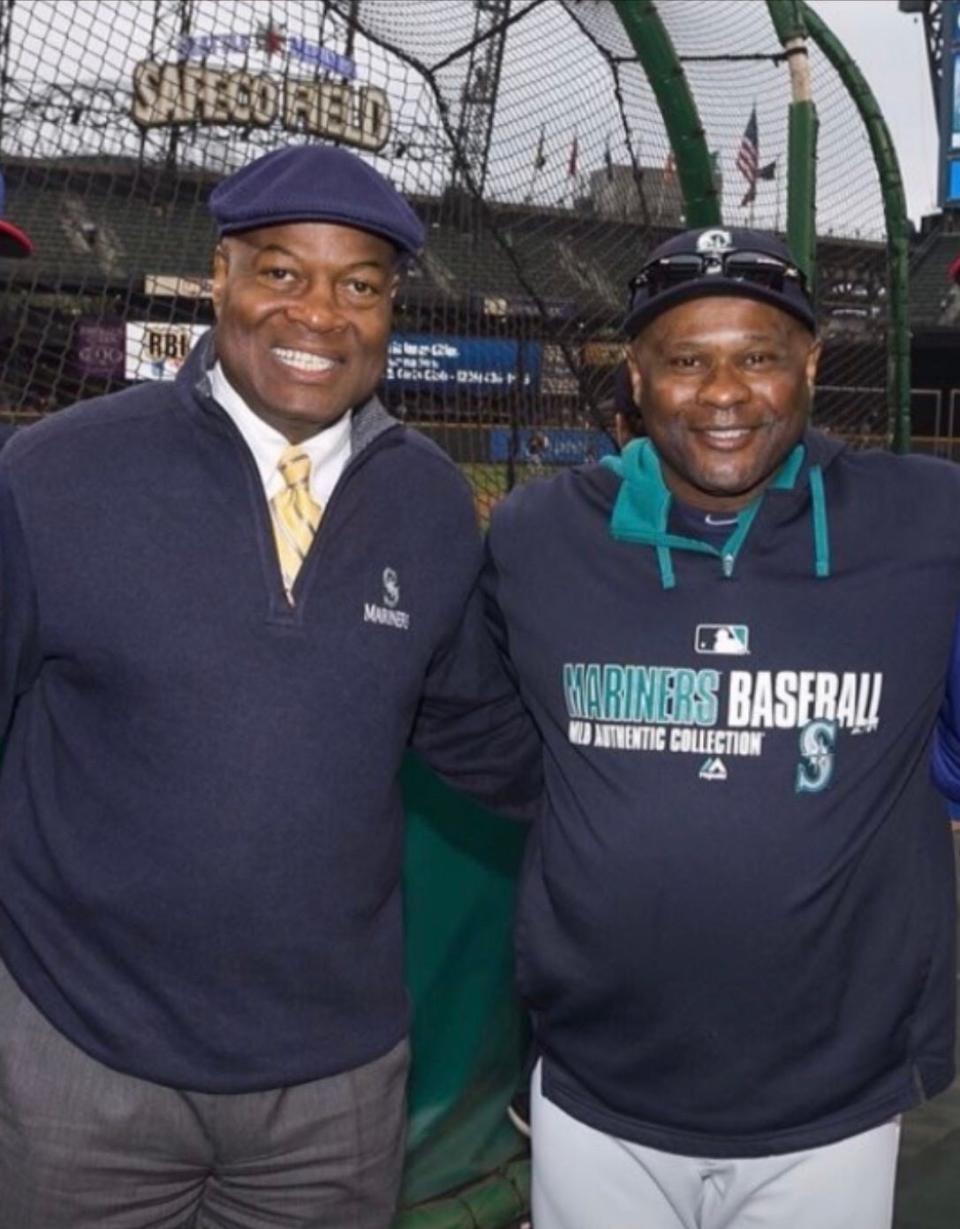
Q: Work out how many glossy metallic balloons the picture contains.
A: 0